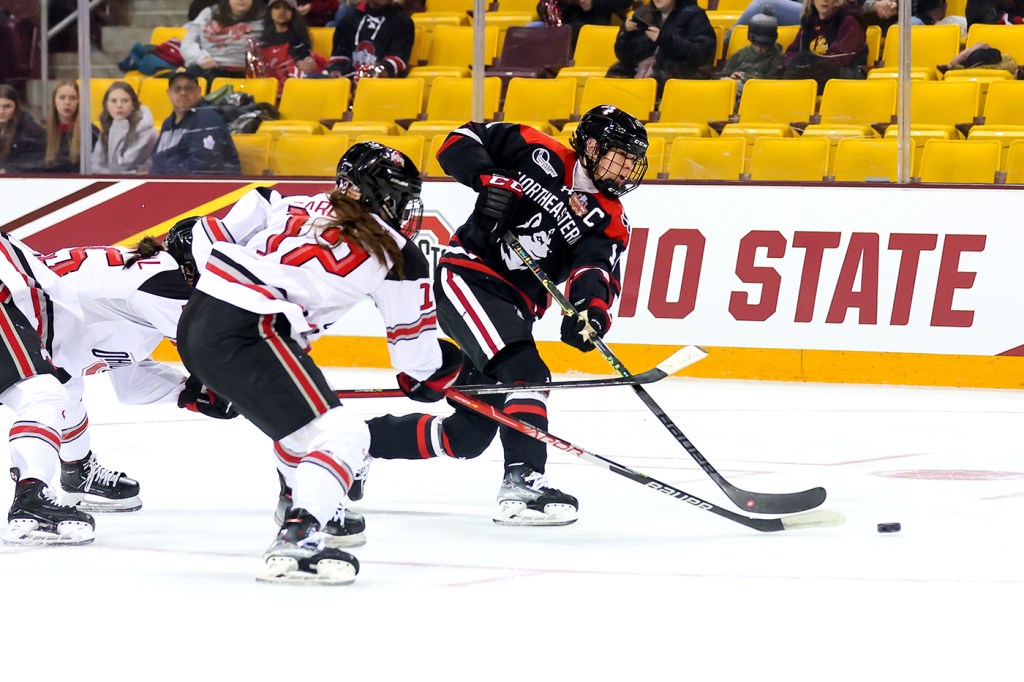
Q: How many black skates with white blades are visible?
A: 5